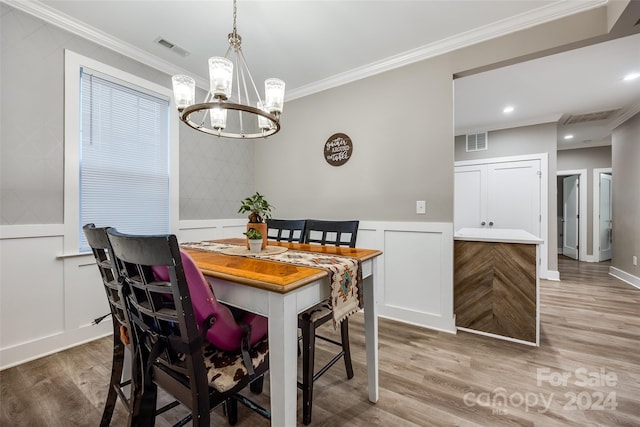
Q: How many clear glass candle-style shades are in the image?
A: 5